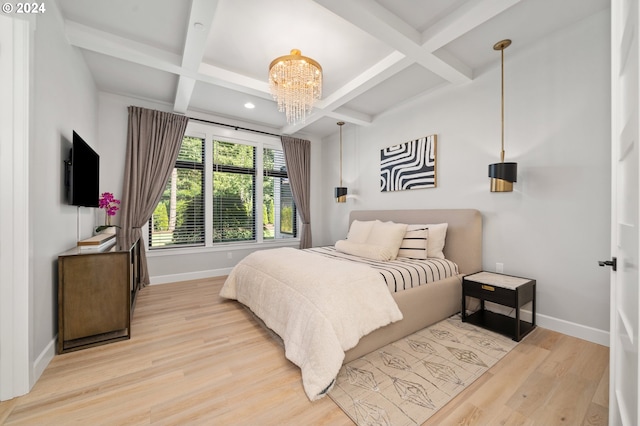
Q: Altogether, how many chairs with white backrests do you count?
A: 0